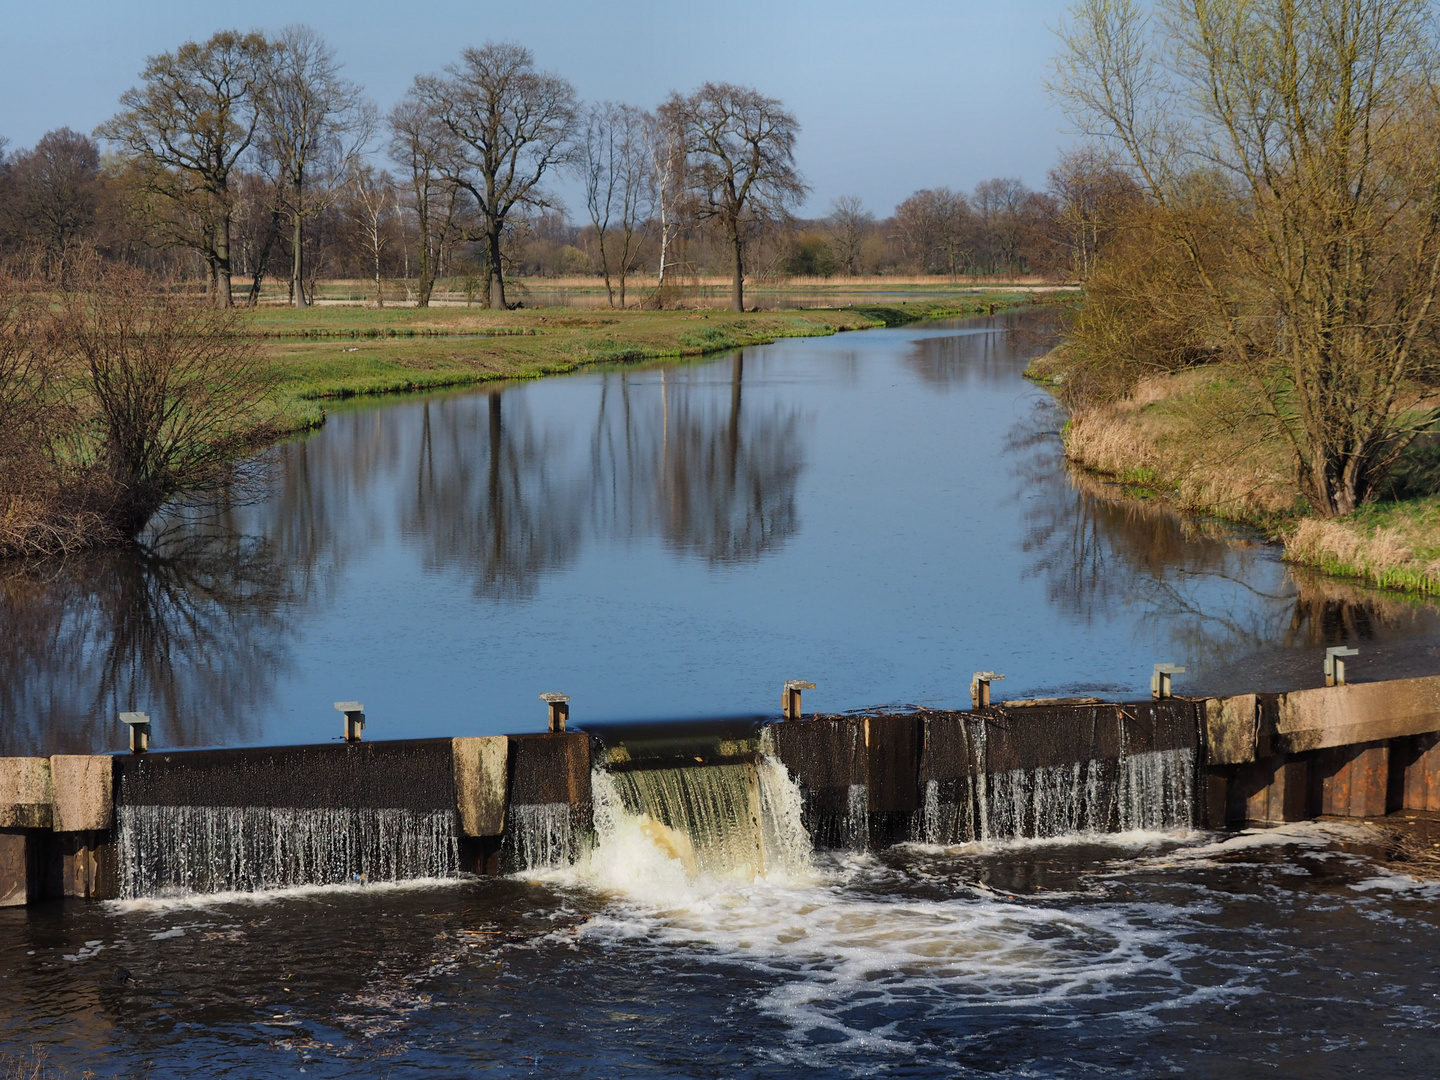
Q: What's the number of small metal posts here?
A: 7